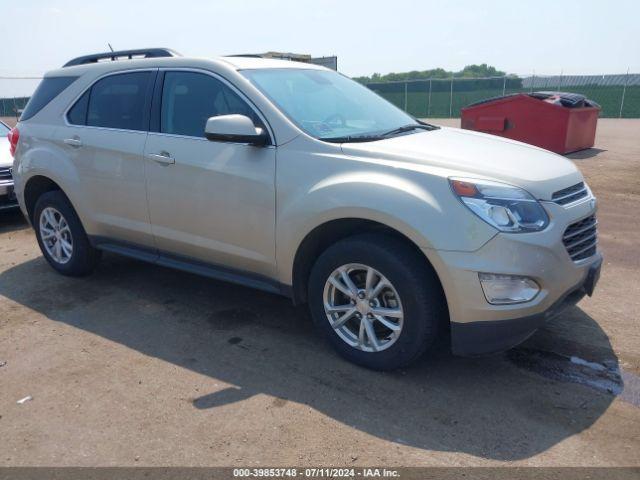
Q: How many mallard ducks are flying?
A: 0